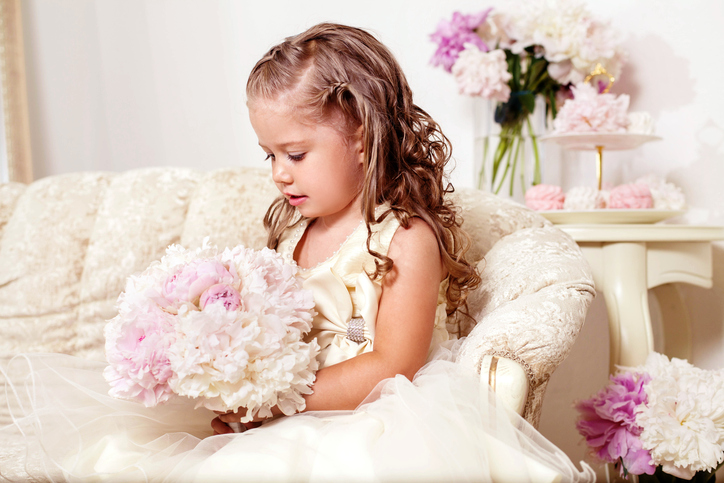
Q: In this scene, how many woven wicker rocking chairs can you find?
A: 0